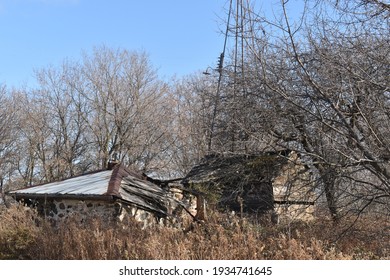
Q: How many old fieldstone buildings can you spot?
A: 2